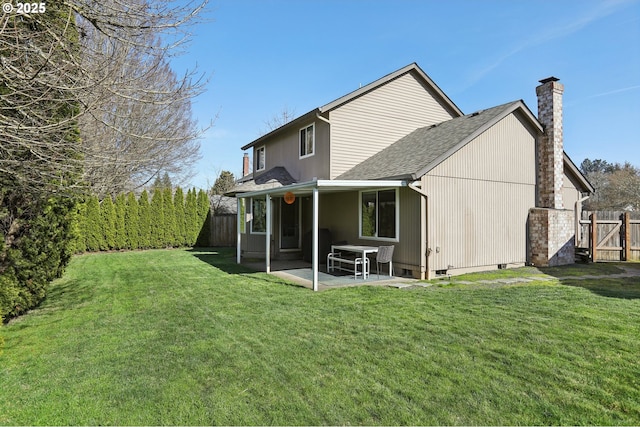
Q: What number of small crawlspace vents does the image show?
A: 3